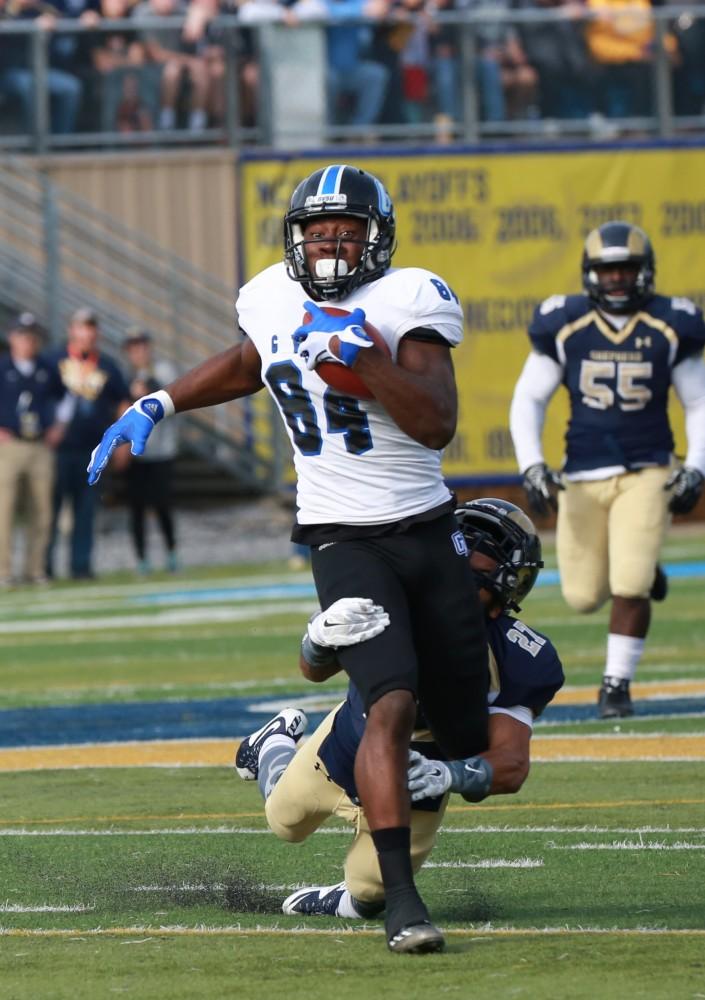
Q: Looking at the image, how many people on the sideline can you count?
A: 3